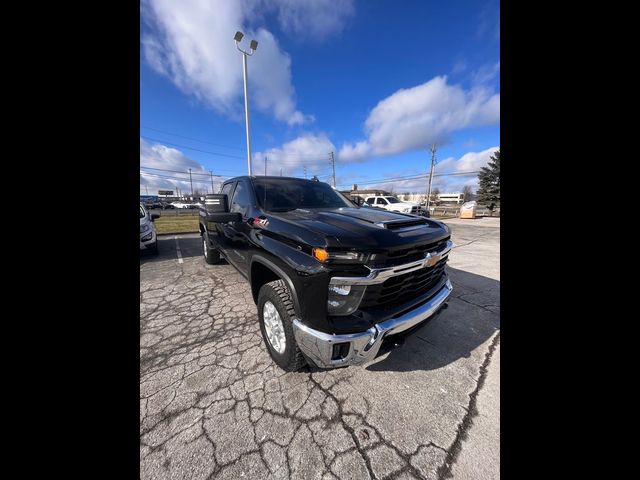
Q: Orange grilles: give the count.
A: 0